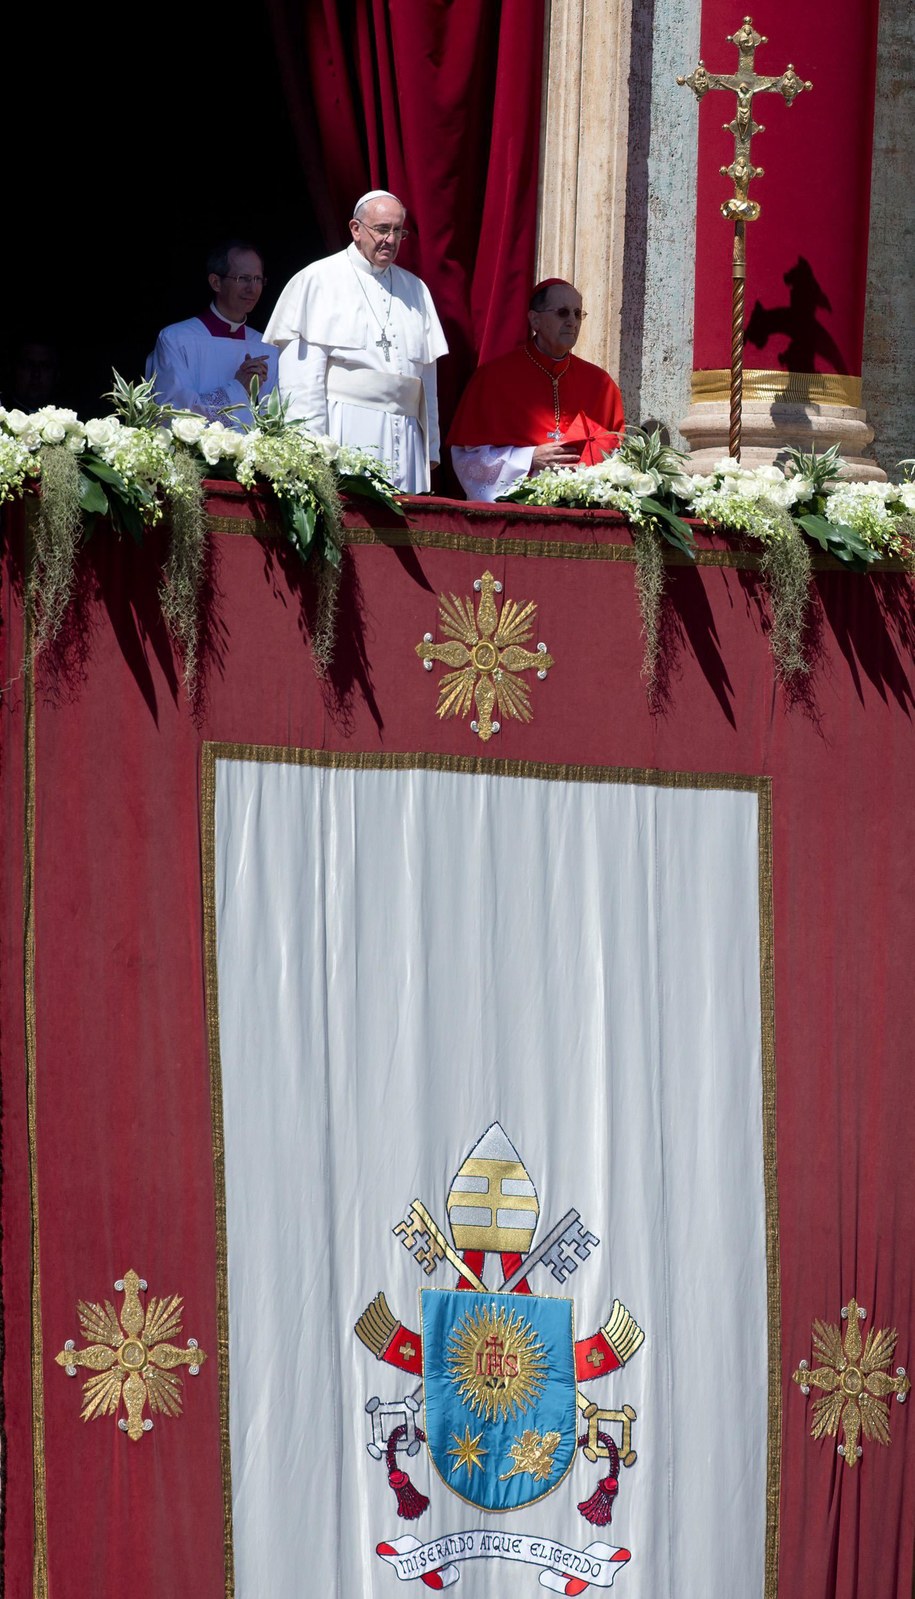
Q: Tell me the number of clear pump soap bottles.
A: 0